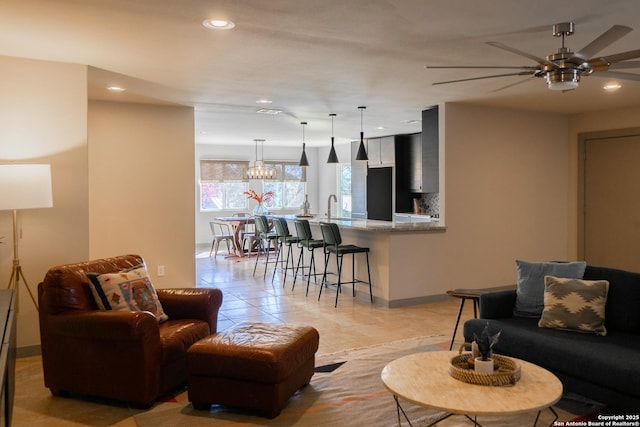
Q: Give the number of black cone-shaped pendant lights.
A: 3